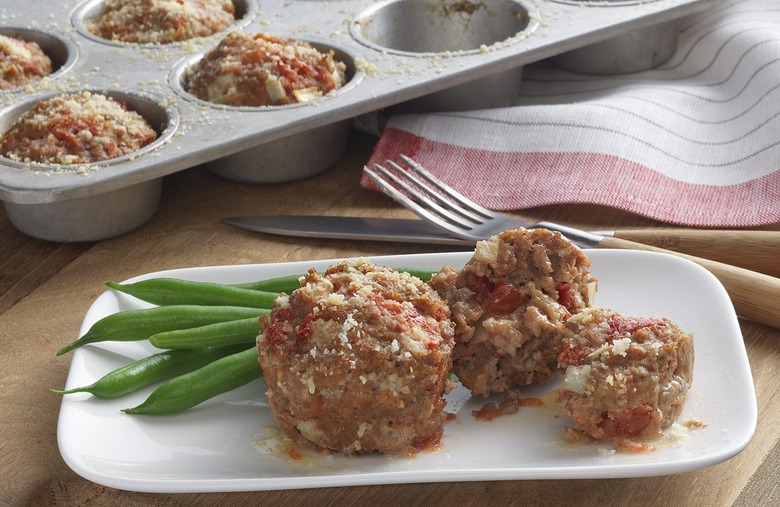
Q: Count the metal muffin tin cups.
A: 6